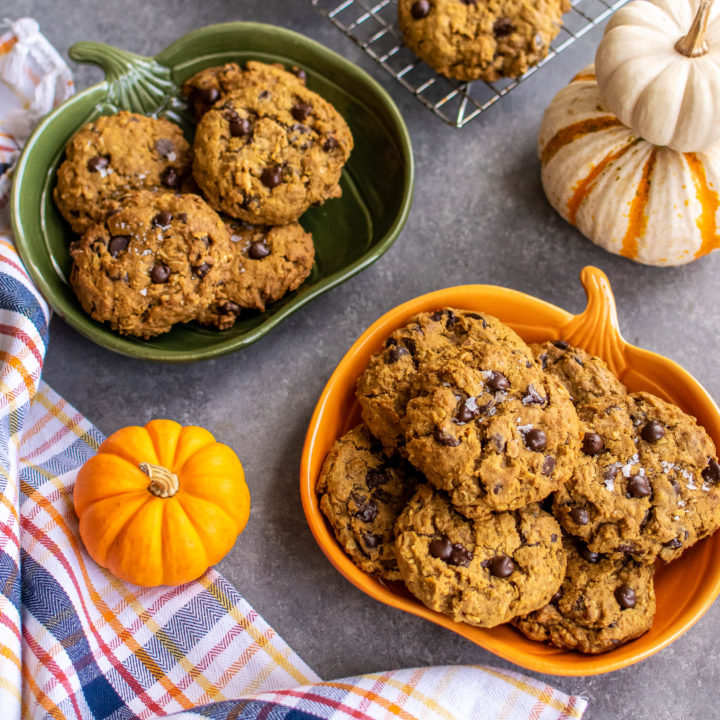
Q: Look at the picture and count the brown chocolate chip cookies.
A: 13